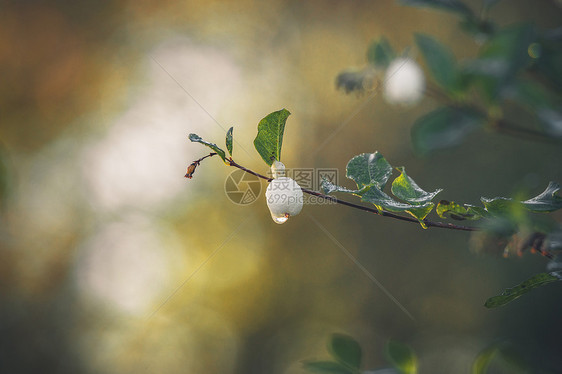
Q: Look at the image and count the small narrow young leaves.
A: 2